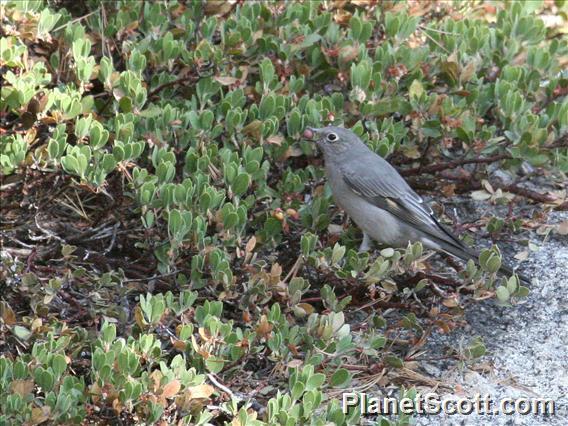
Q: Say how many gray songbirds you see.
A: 1